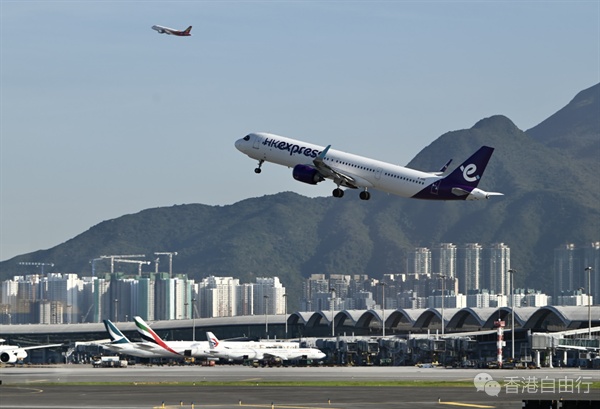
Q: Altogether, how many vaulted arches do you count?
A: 9